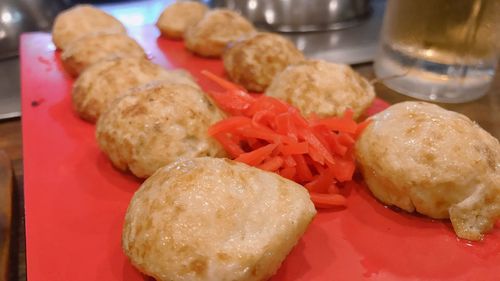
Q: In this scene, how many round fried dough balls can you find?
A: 10